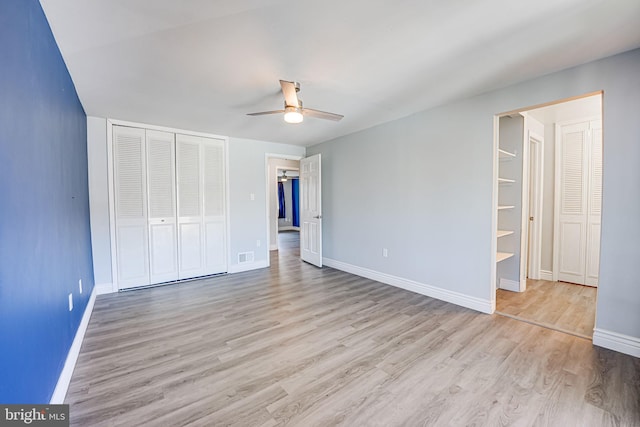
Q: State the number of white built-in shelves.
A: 5